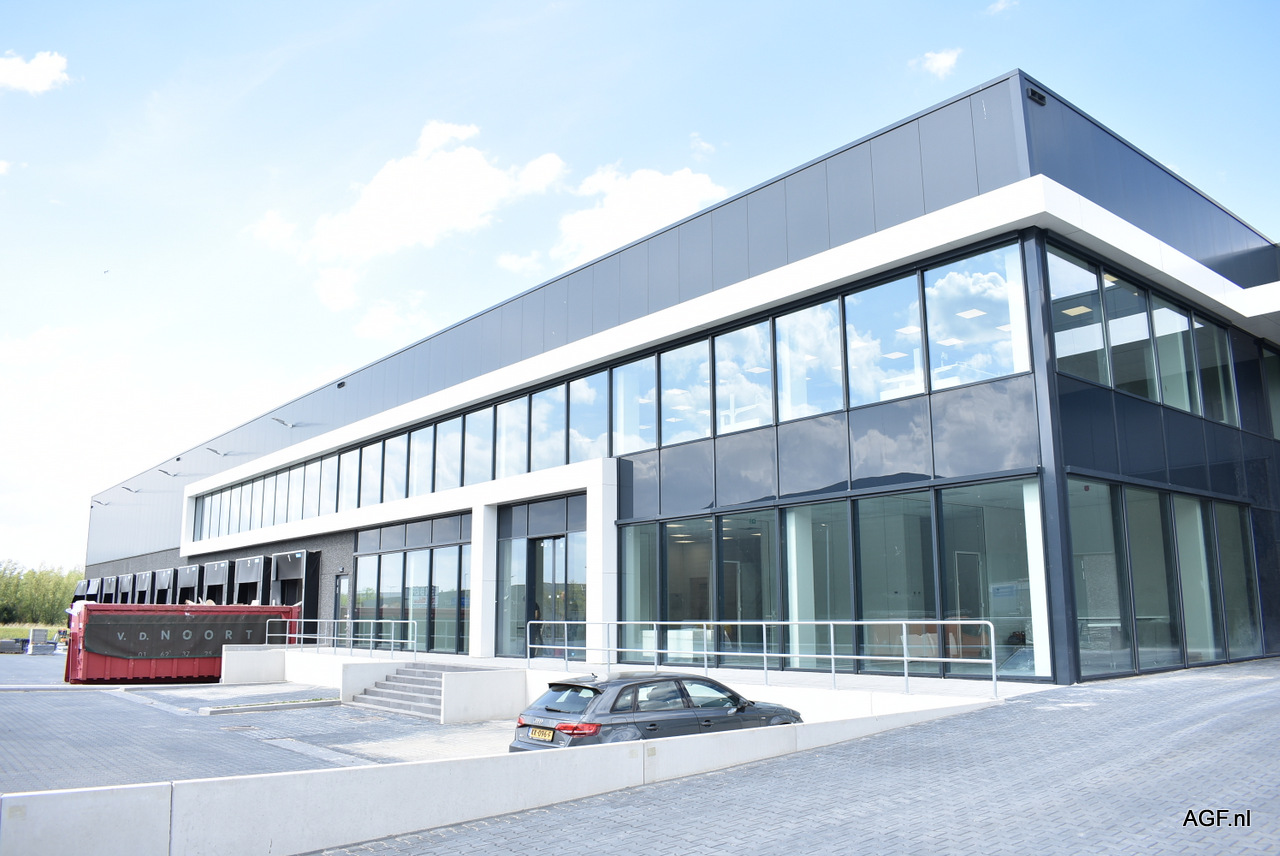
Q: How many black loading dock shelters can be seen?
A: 10